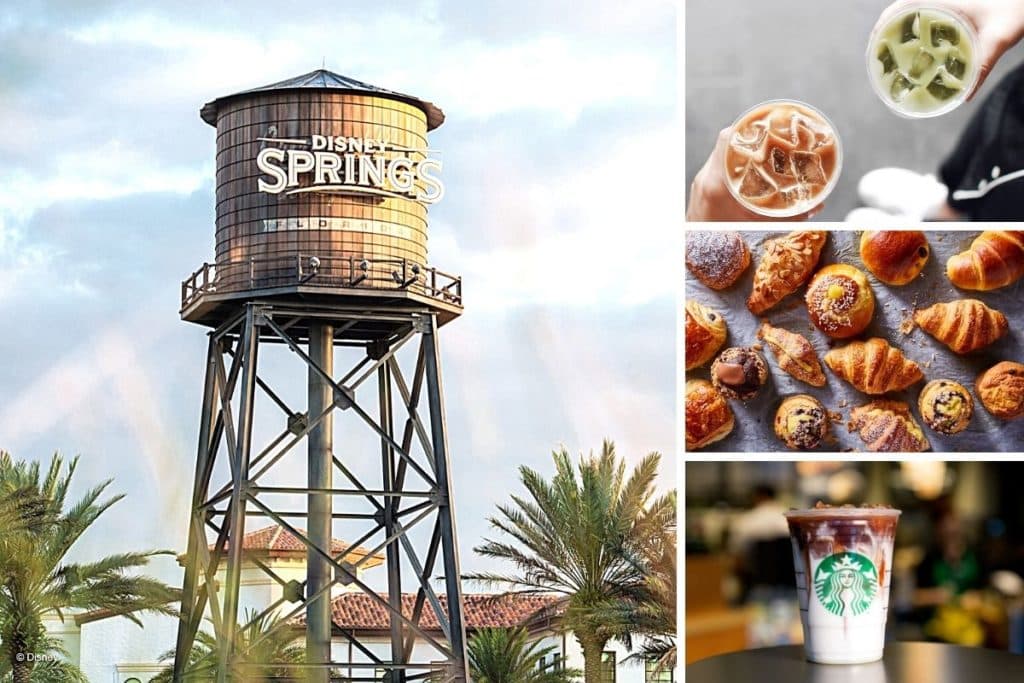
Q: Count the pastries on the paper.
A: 15